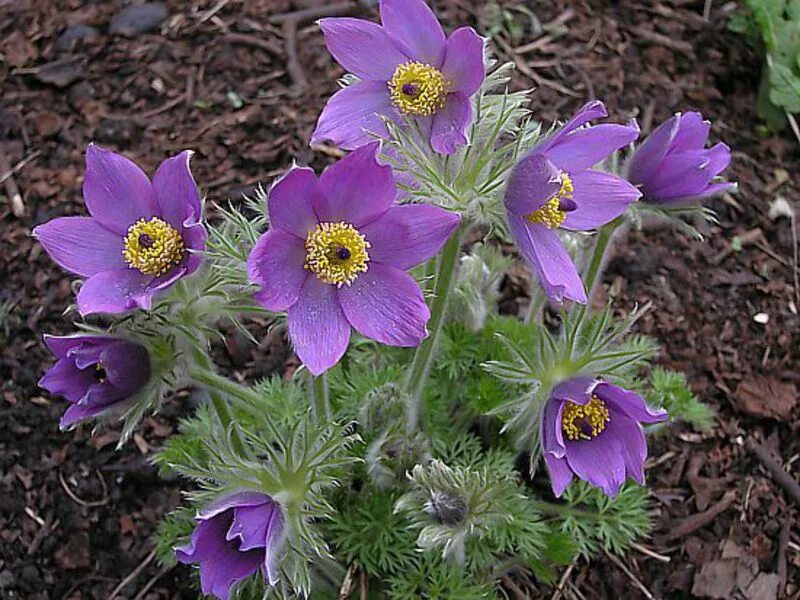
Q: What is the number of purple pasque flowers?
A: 8